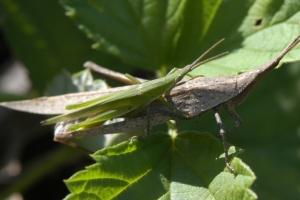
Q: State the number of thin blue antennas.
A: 0